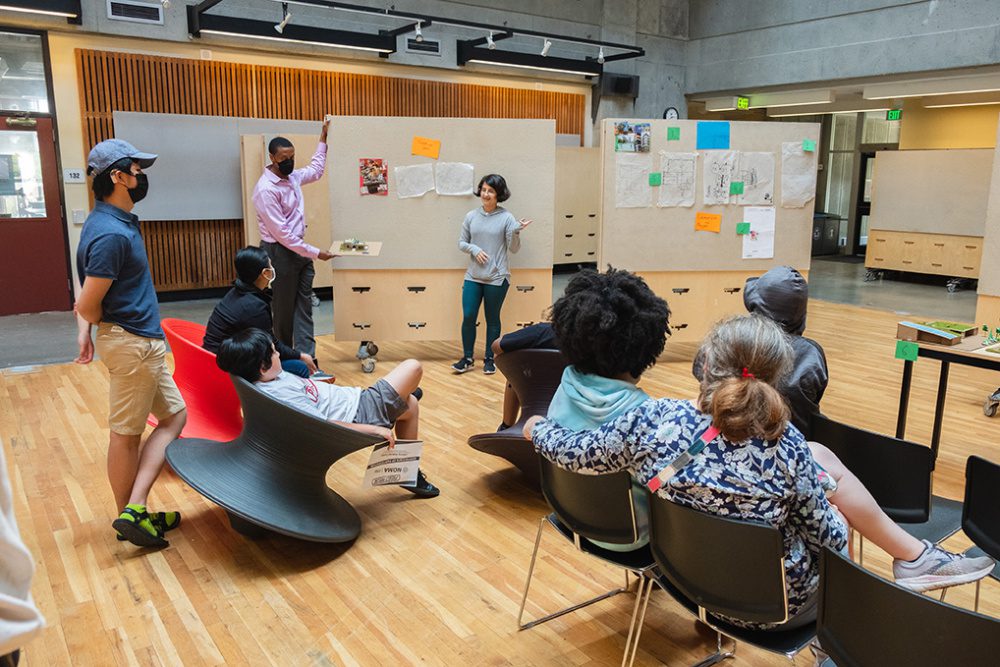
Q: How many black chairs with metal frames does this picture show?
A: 5